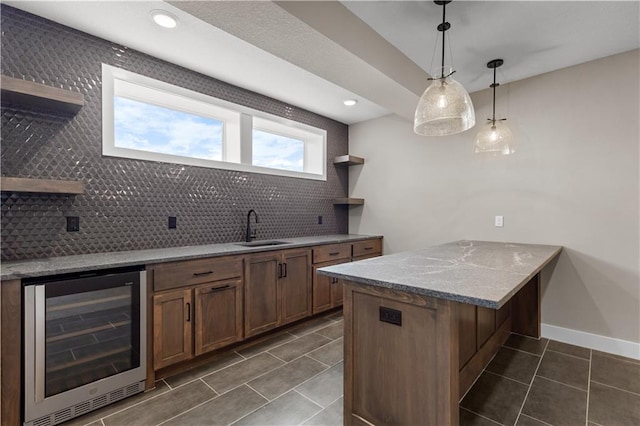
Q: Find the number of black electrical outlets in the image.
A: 4